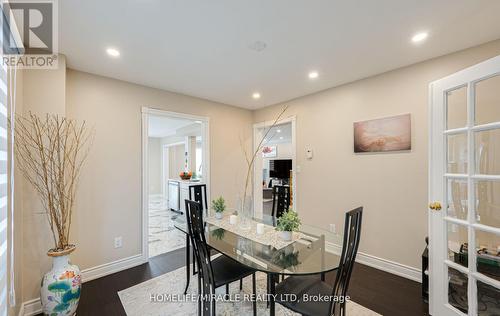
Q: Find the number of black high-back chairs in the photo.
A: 4